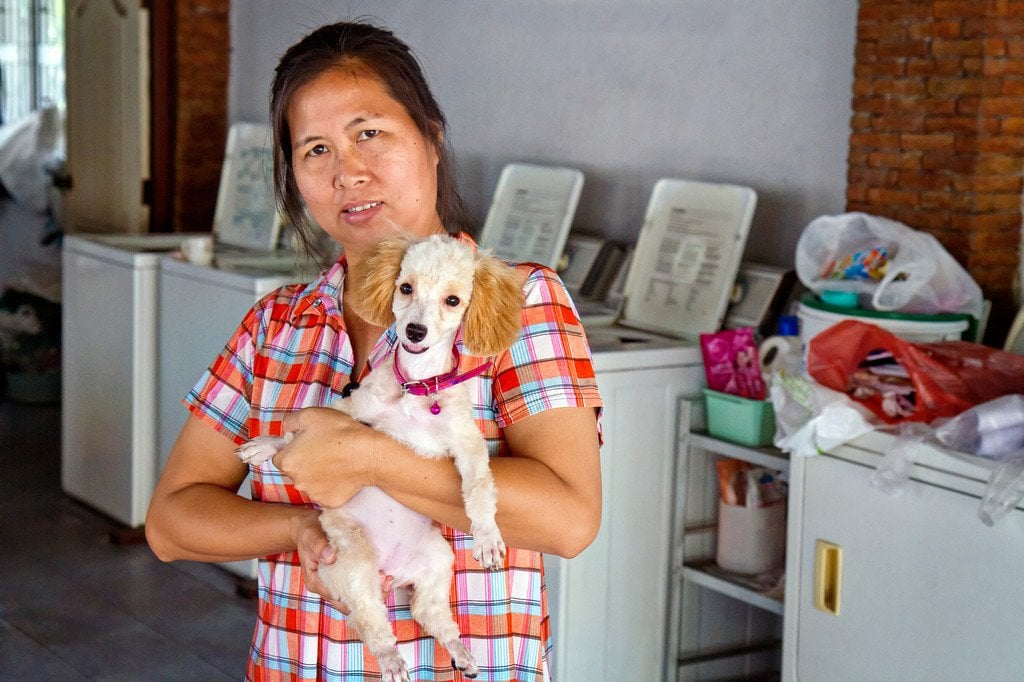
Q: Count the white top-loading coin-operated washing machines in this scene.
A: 4